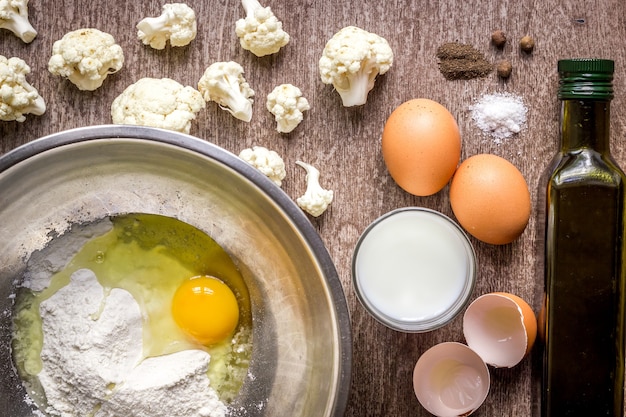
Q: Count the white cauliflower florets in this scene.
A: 11